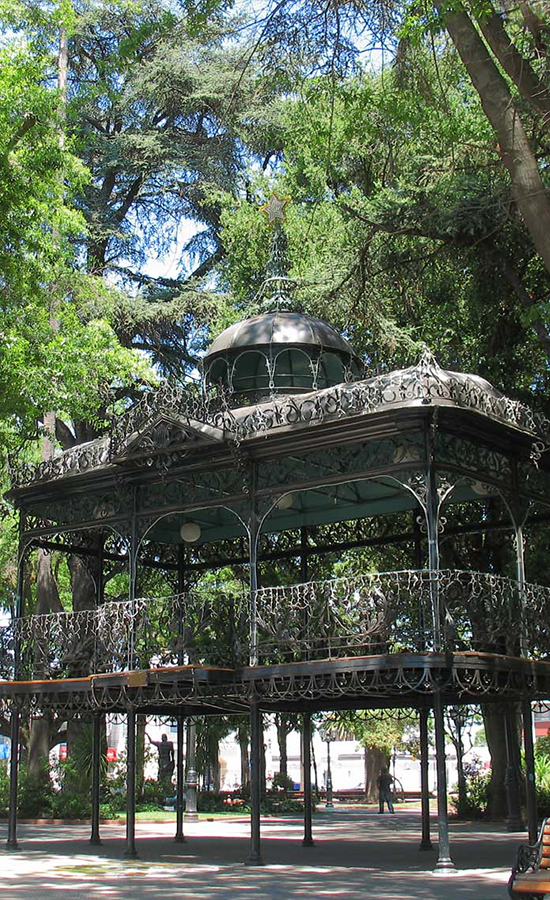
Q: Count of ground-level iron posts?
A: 9